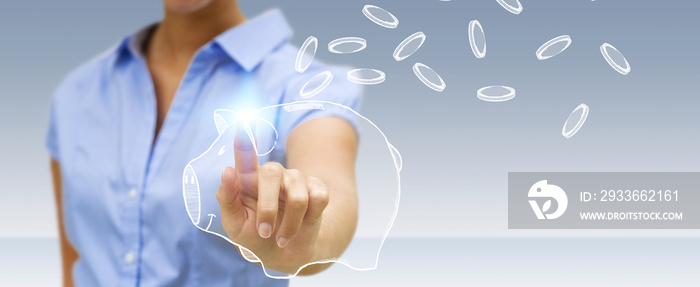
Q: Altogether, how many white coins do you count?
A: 13